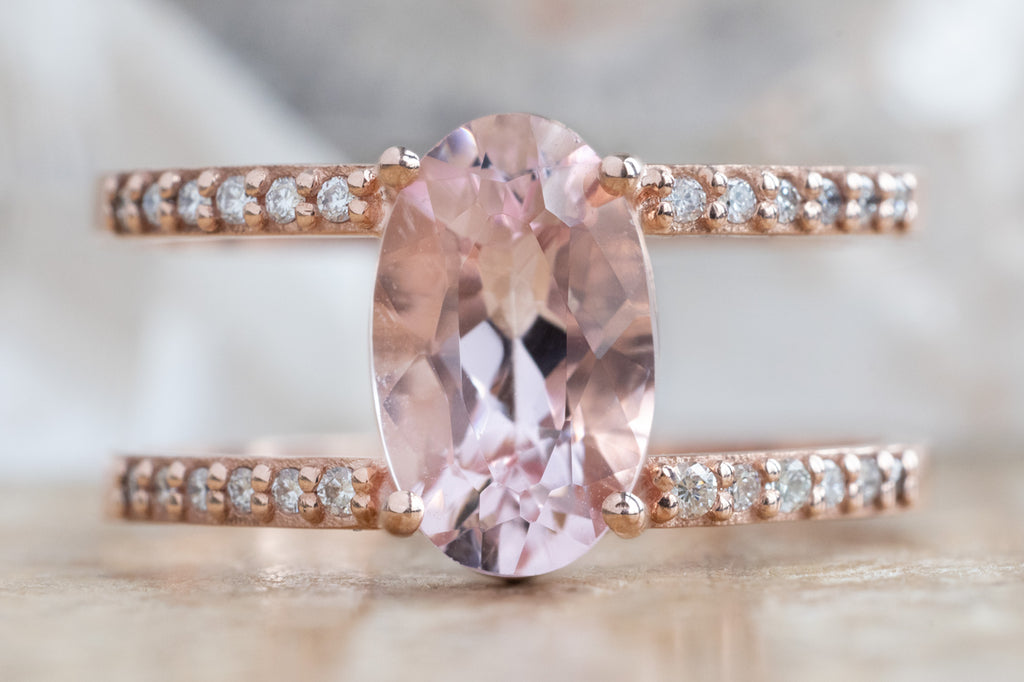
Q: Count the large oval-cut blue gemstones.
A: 0